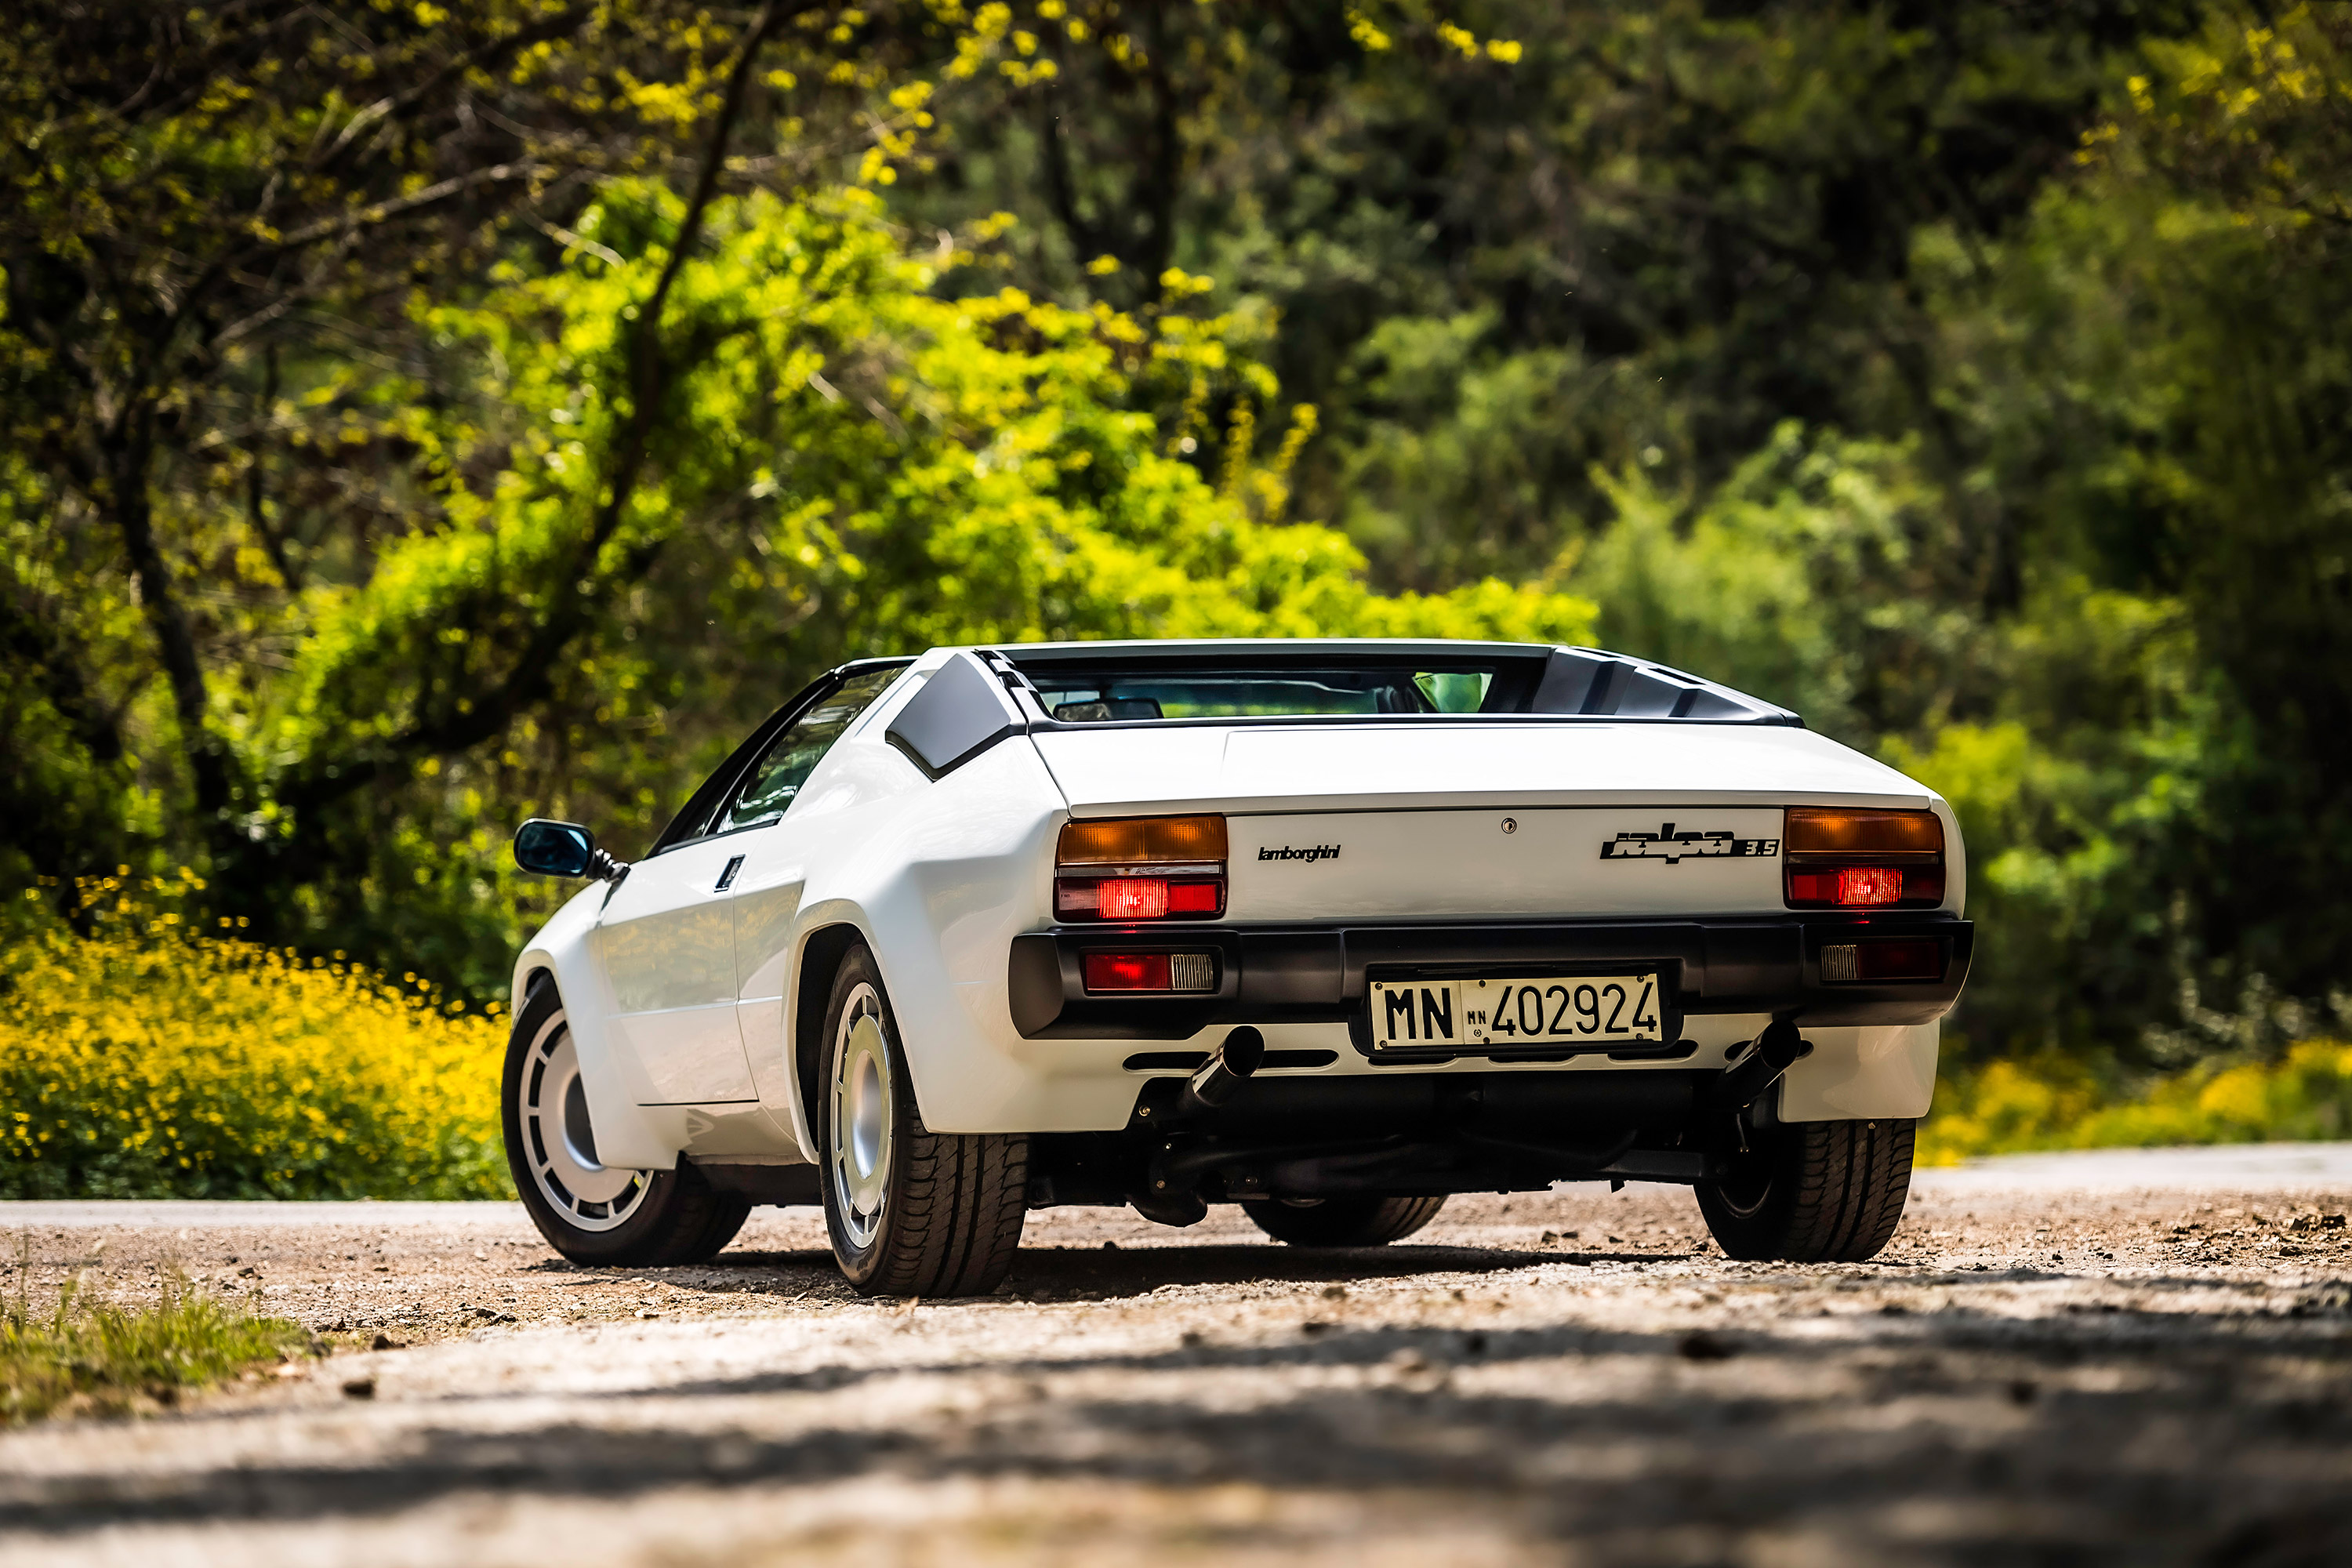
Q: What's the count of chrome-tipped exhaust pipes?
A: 2